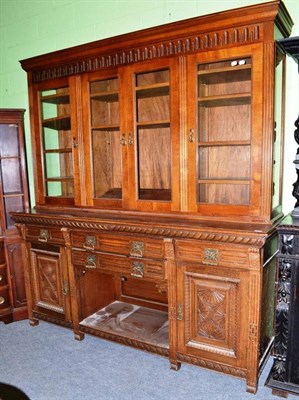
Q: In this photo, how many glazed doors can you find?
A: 4